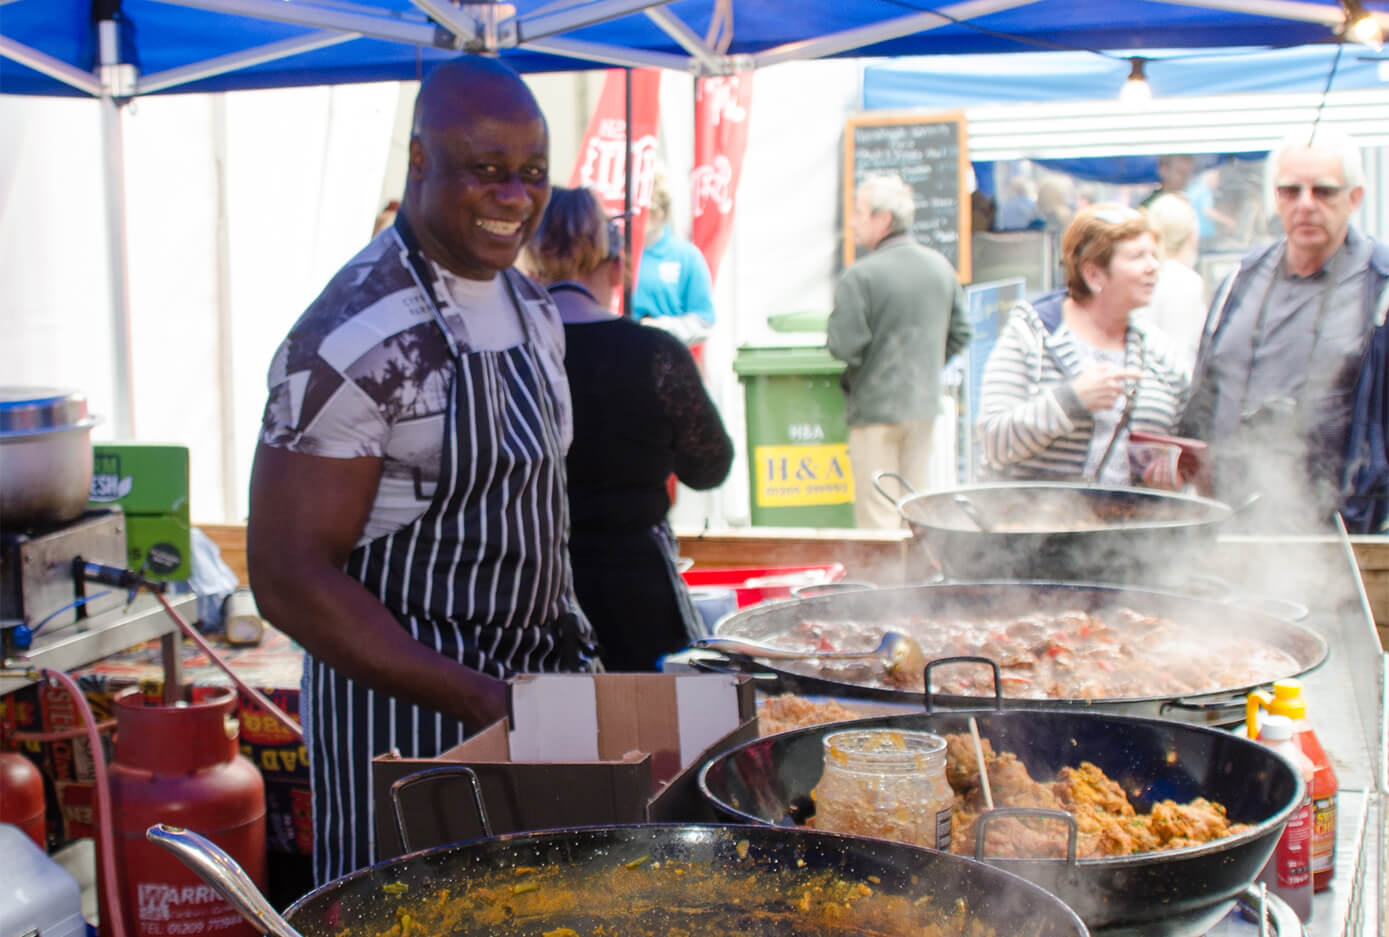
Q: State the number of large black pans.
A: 4